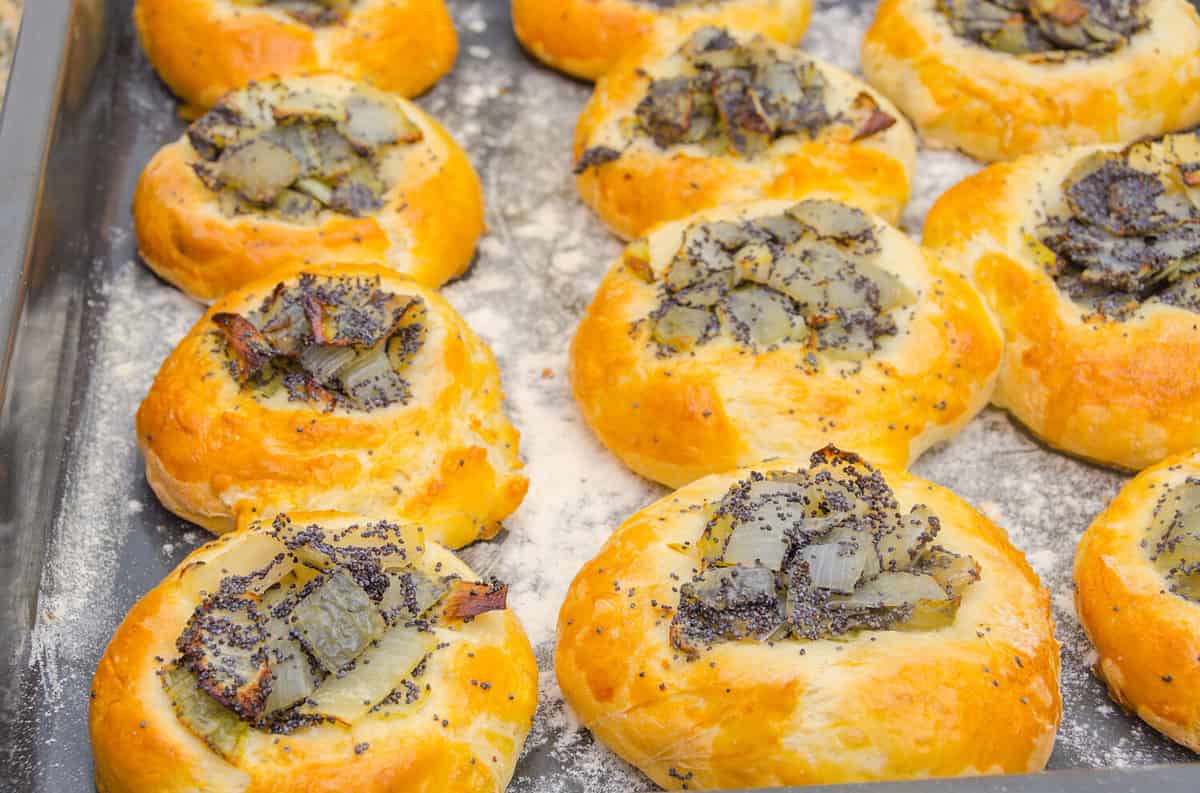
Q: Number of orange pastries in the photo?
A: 11